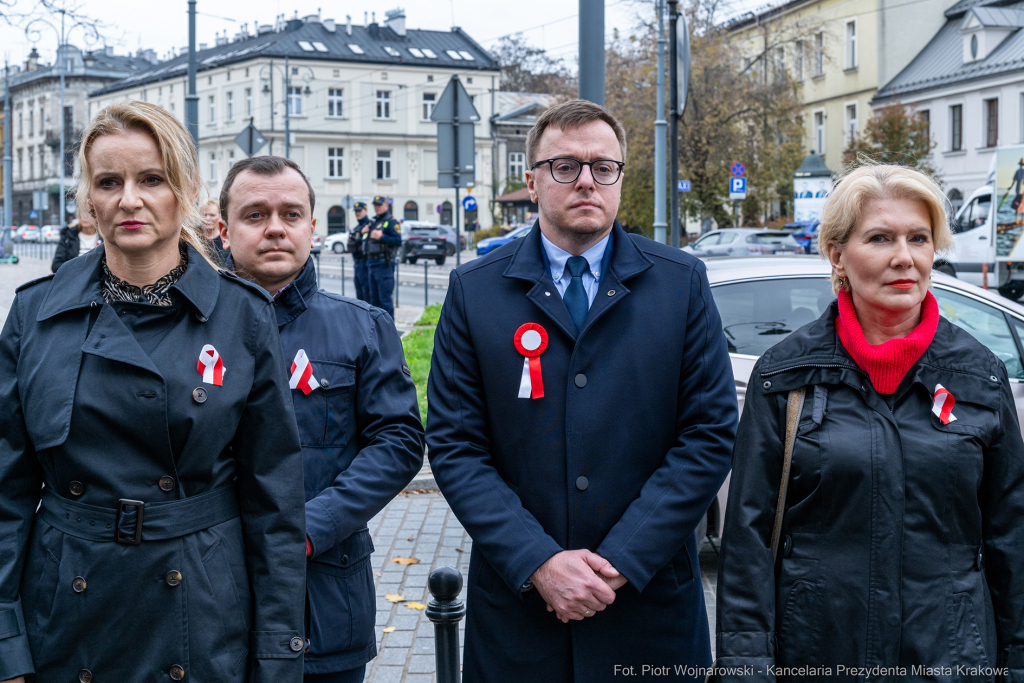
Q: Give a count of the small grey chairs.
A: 0